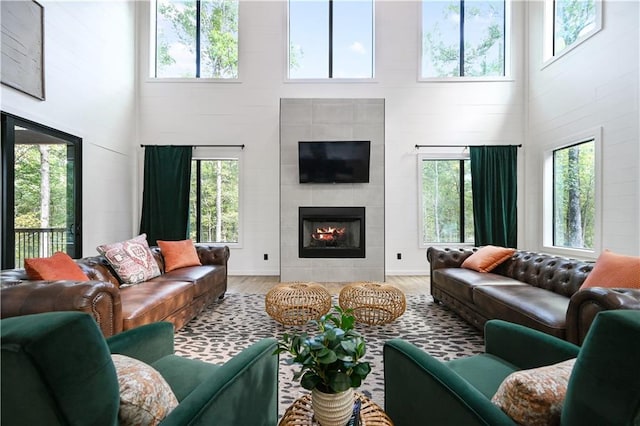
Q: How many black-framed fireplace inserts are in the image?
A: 1